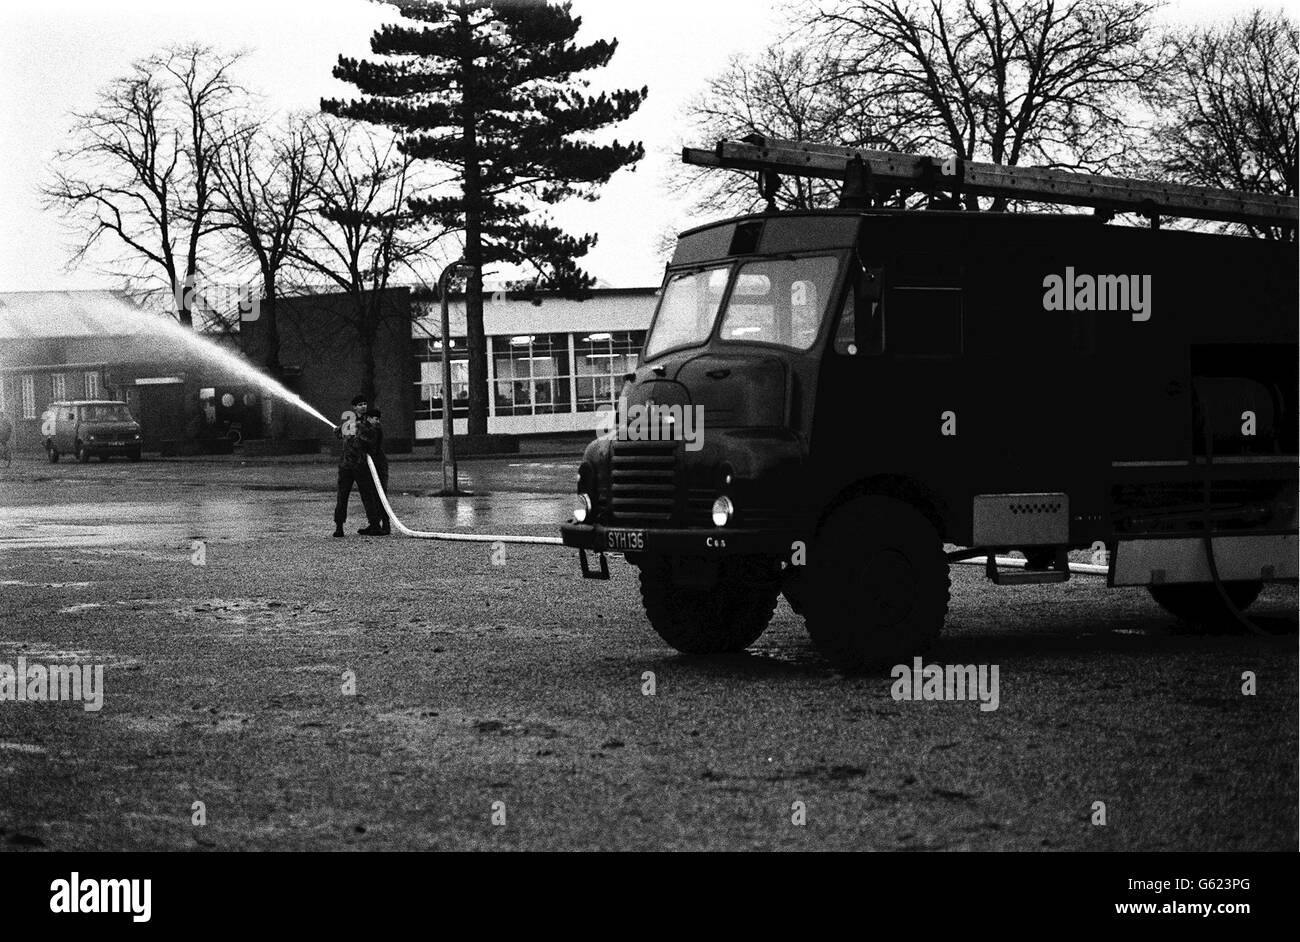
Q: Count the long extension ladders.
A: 1